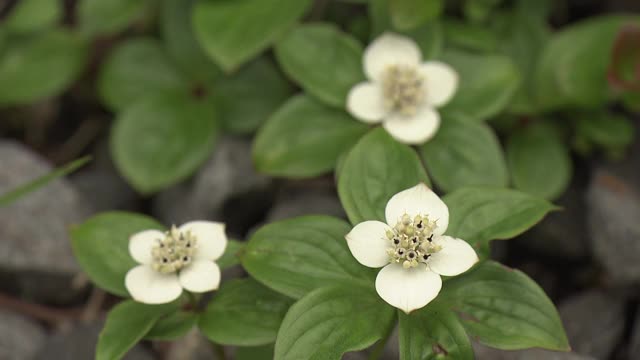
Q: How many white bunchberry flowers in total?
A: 3